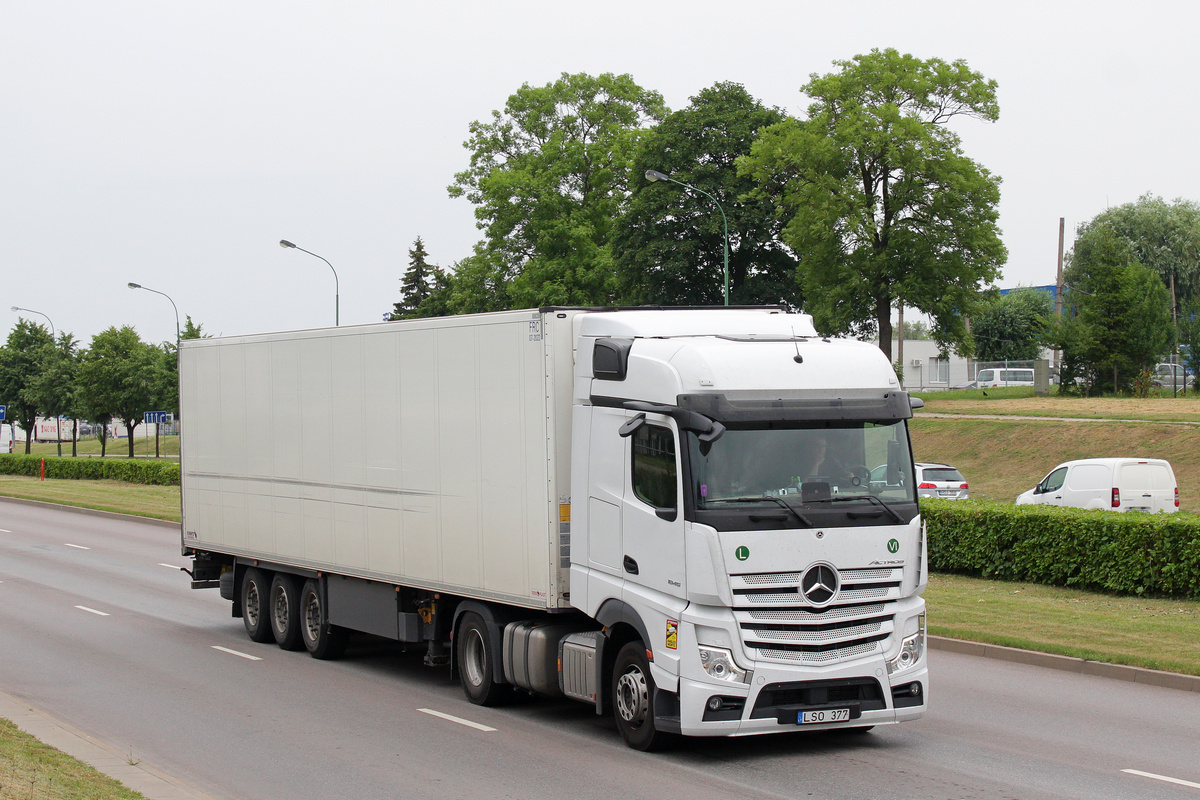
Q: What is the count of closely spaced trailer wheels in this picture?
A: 3